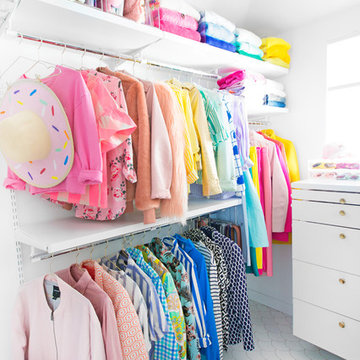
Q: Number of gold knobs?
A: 5